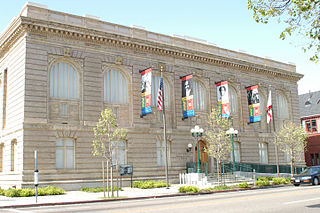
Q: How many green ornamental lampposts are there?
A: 2